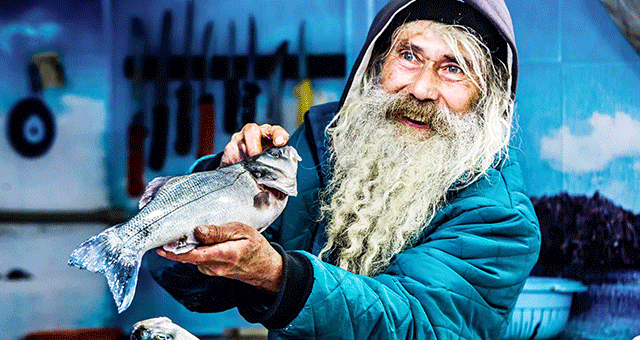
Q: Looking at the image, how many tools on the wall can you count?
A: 8